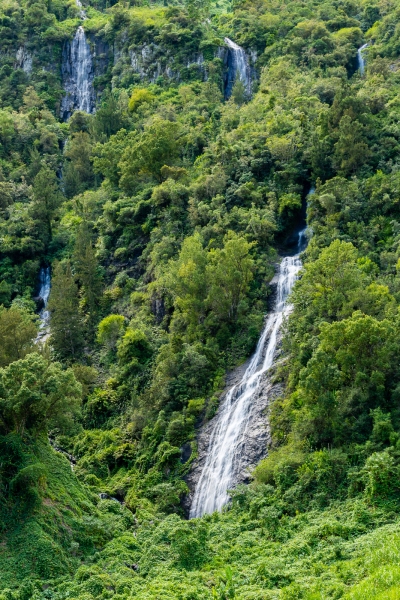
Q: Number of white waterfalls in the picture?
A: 5